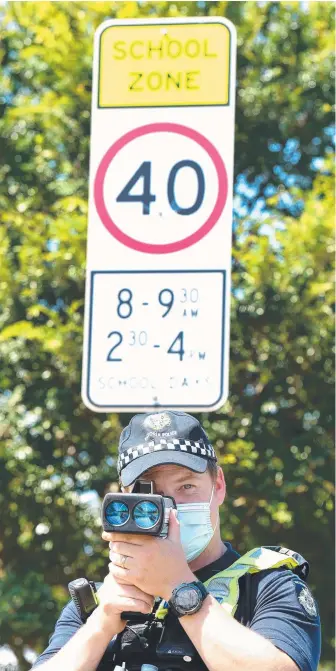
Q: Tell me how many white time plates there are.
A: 1